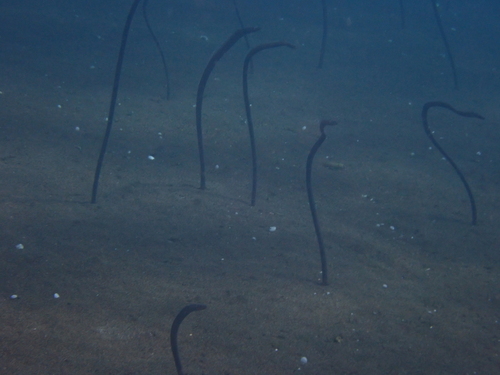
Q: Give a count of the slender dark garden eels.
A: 11